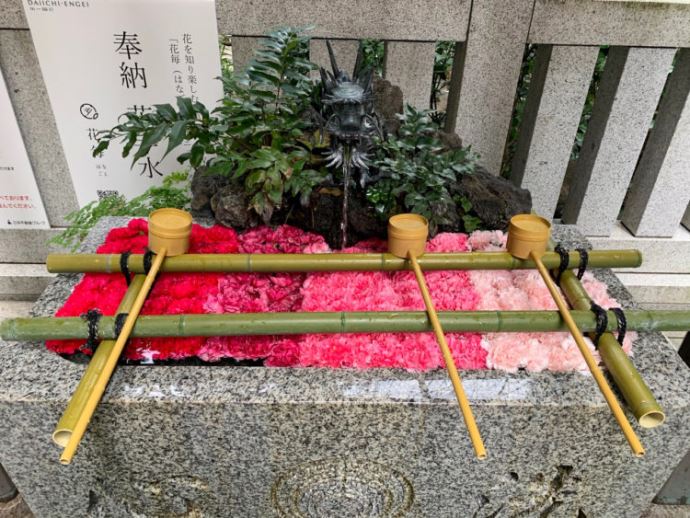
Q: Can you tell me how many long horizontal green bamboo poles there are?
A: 2